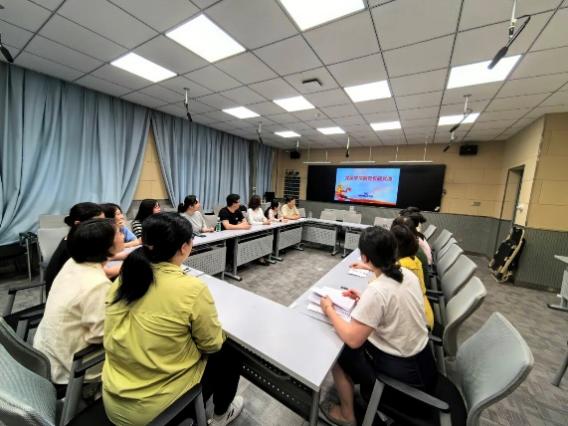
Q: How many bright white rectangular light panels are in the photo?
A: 11